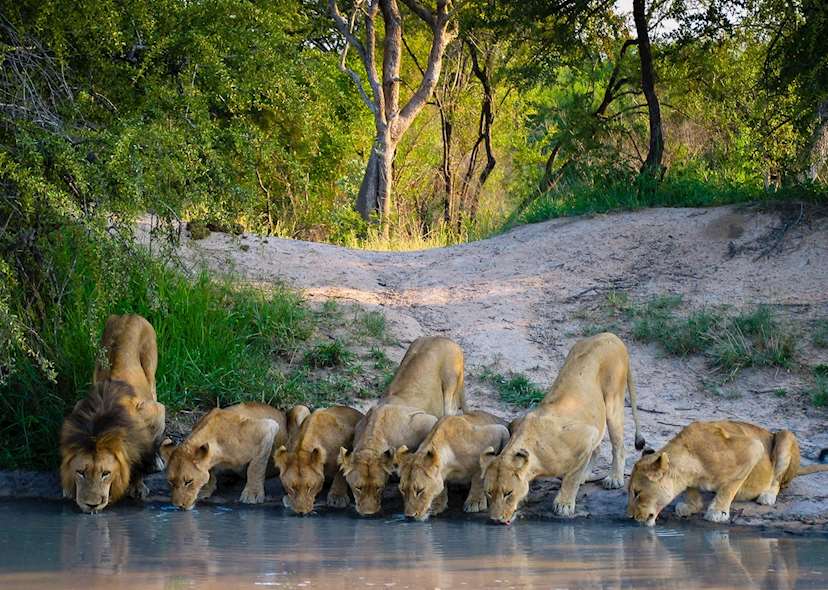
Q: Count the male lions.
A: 1